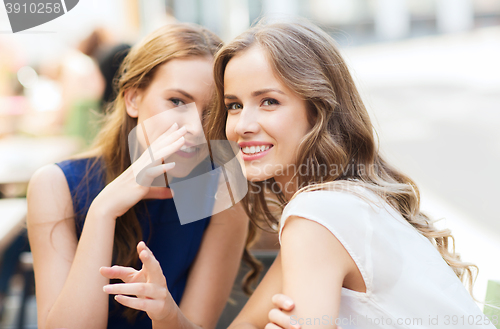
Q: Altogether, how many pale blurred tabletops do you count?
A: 2